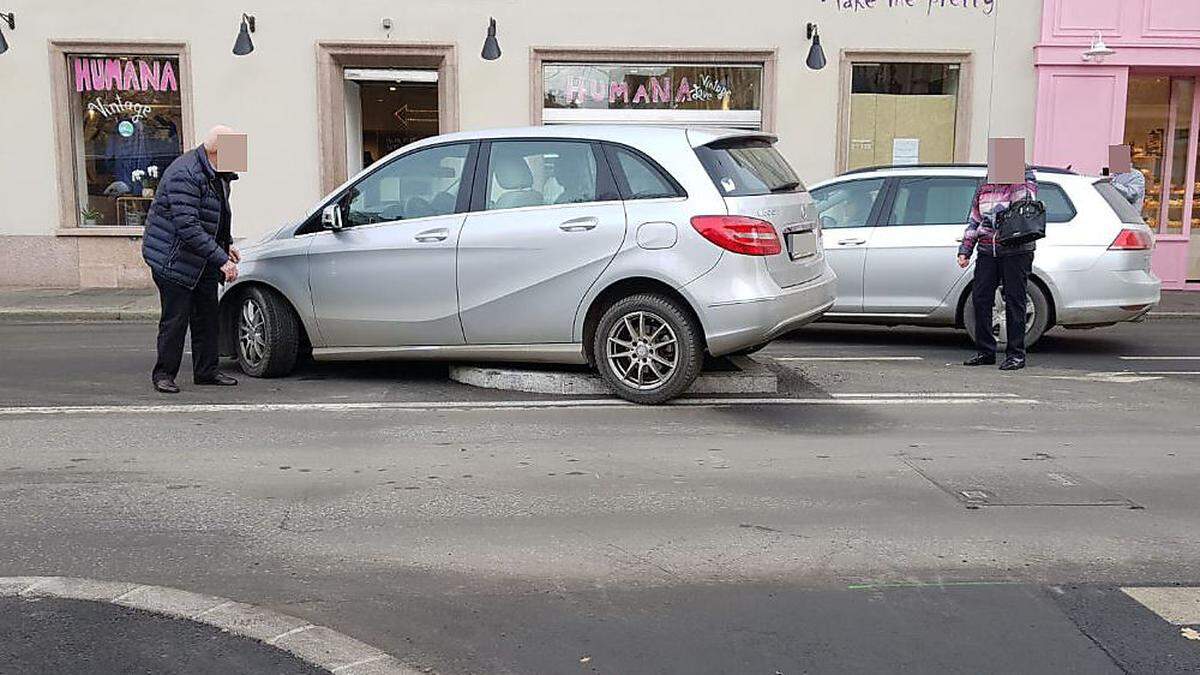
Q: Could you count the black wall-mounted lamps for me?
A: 4